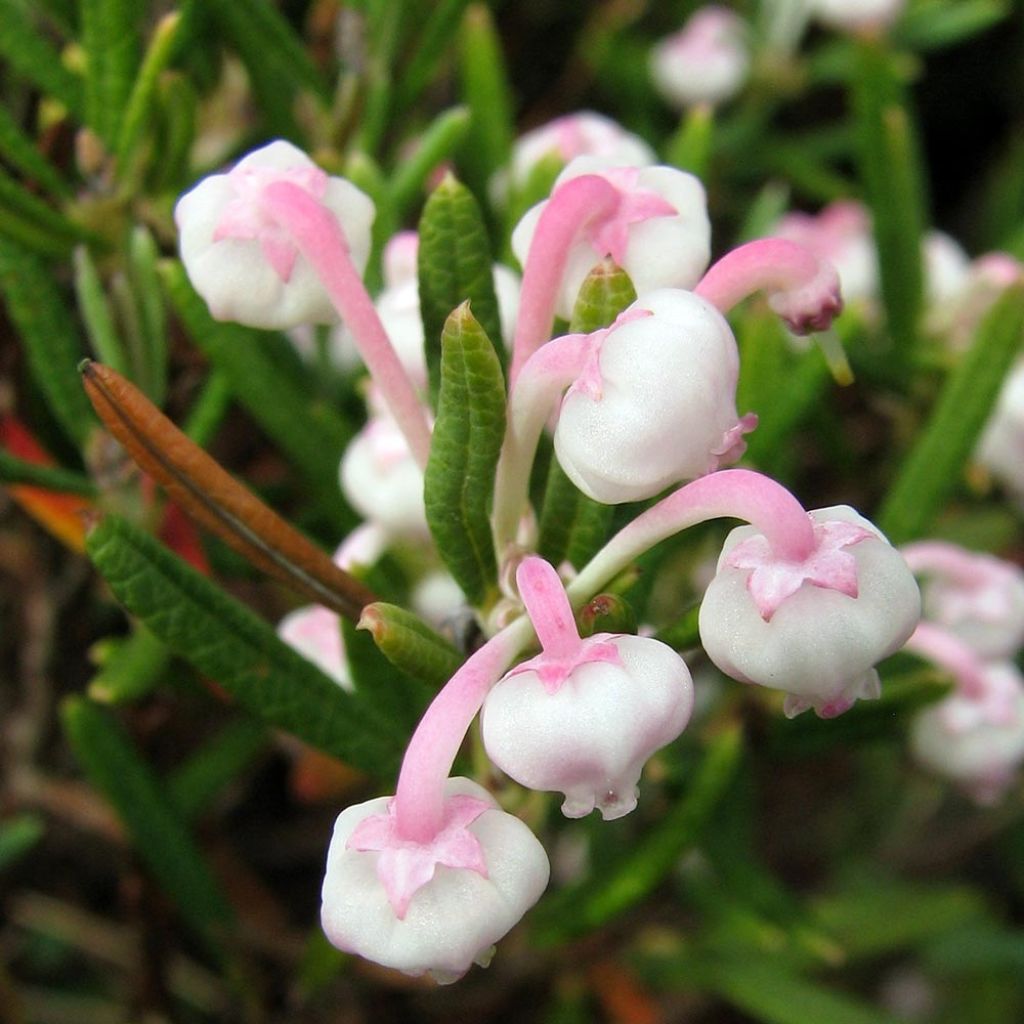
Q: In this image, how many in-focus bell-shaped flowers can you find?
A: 6